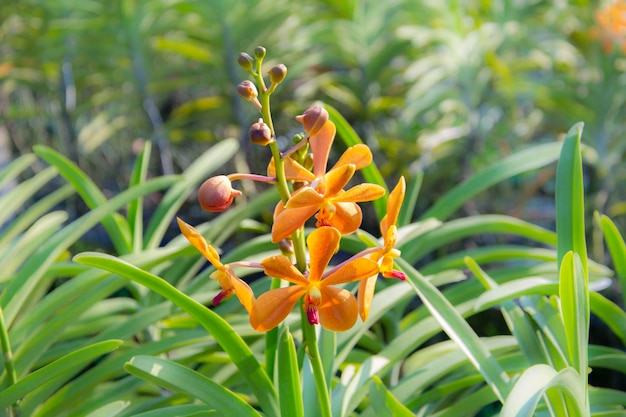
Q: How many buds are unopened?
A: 7